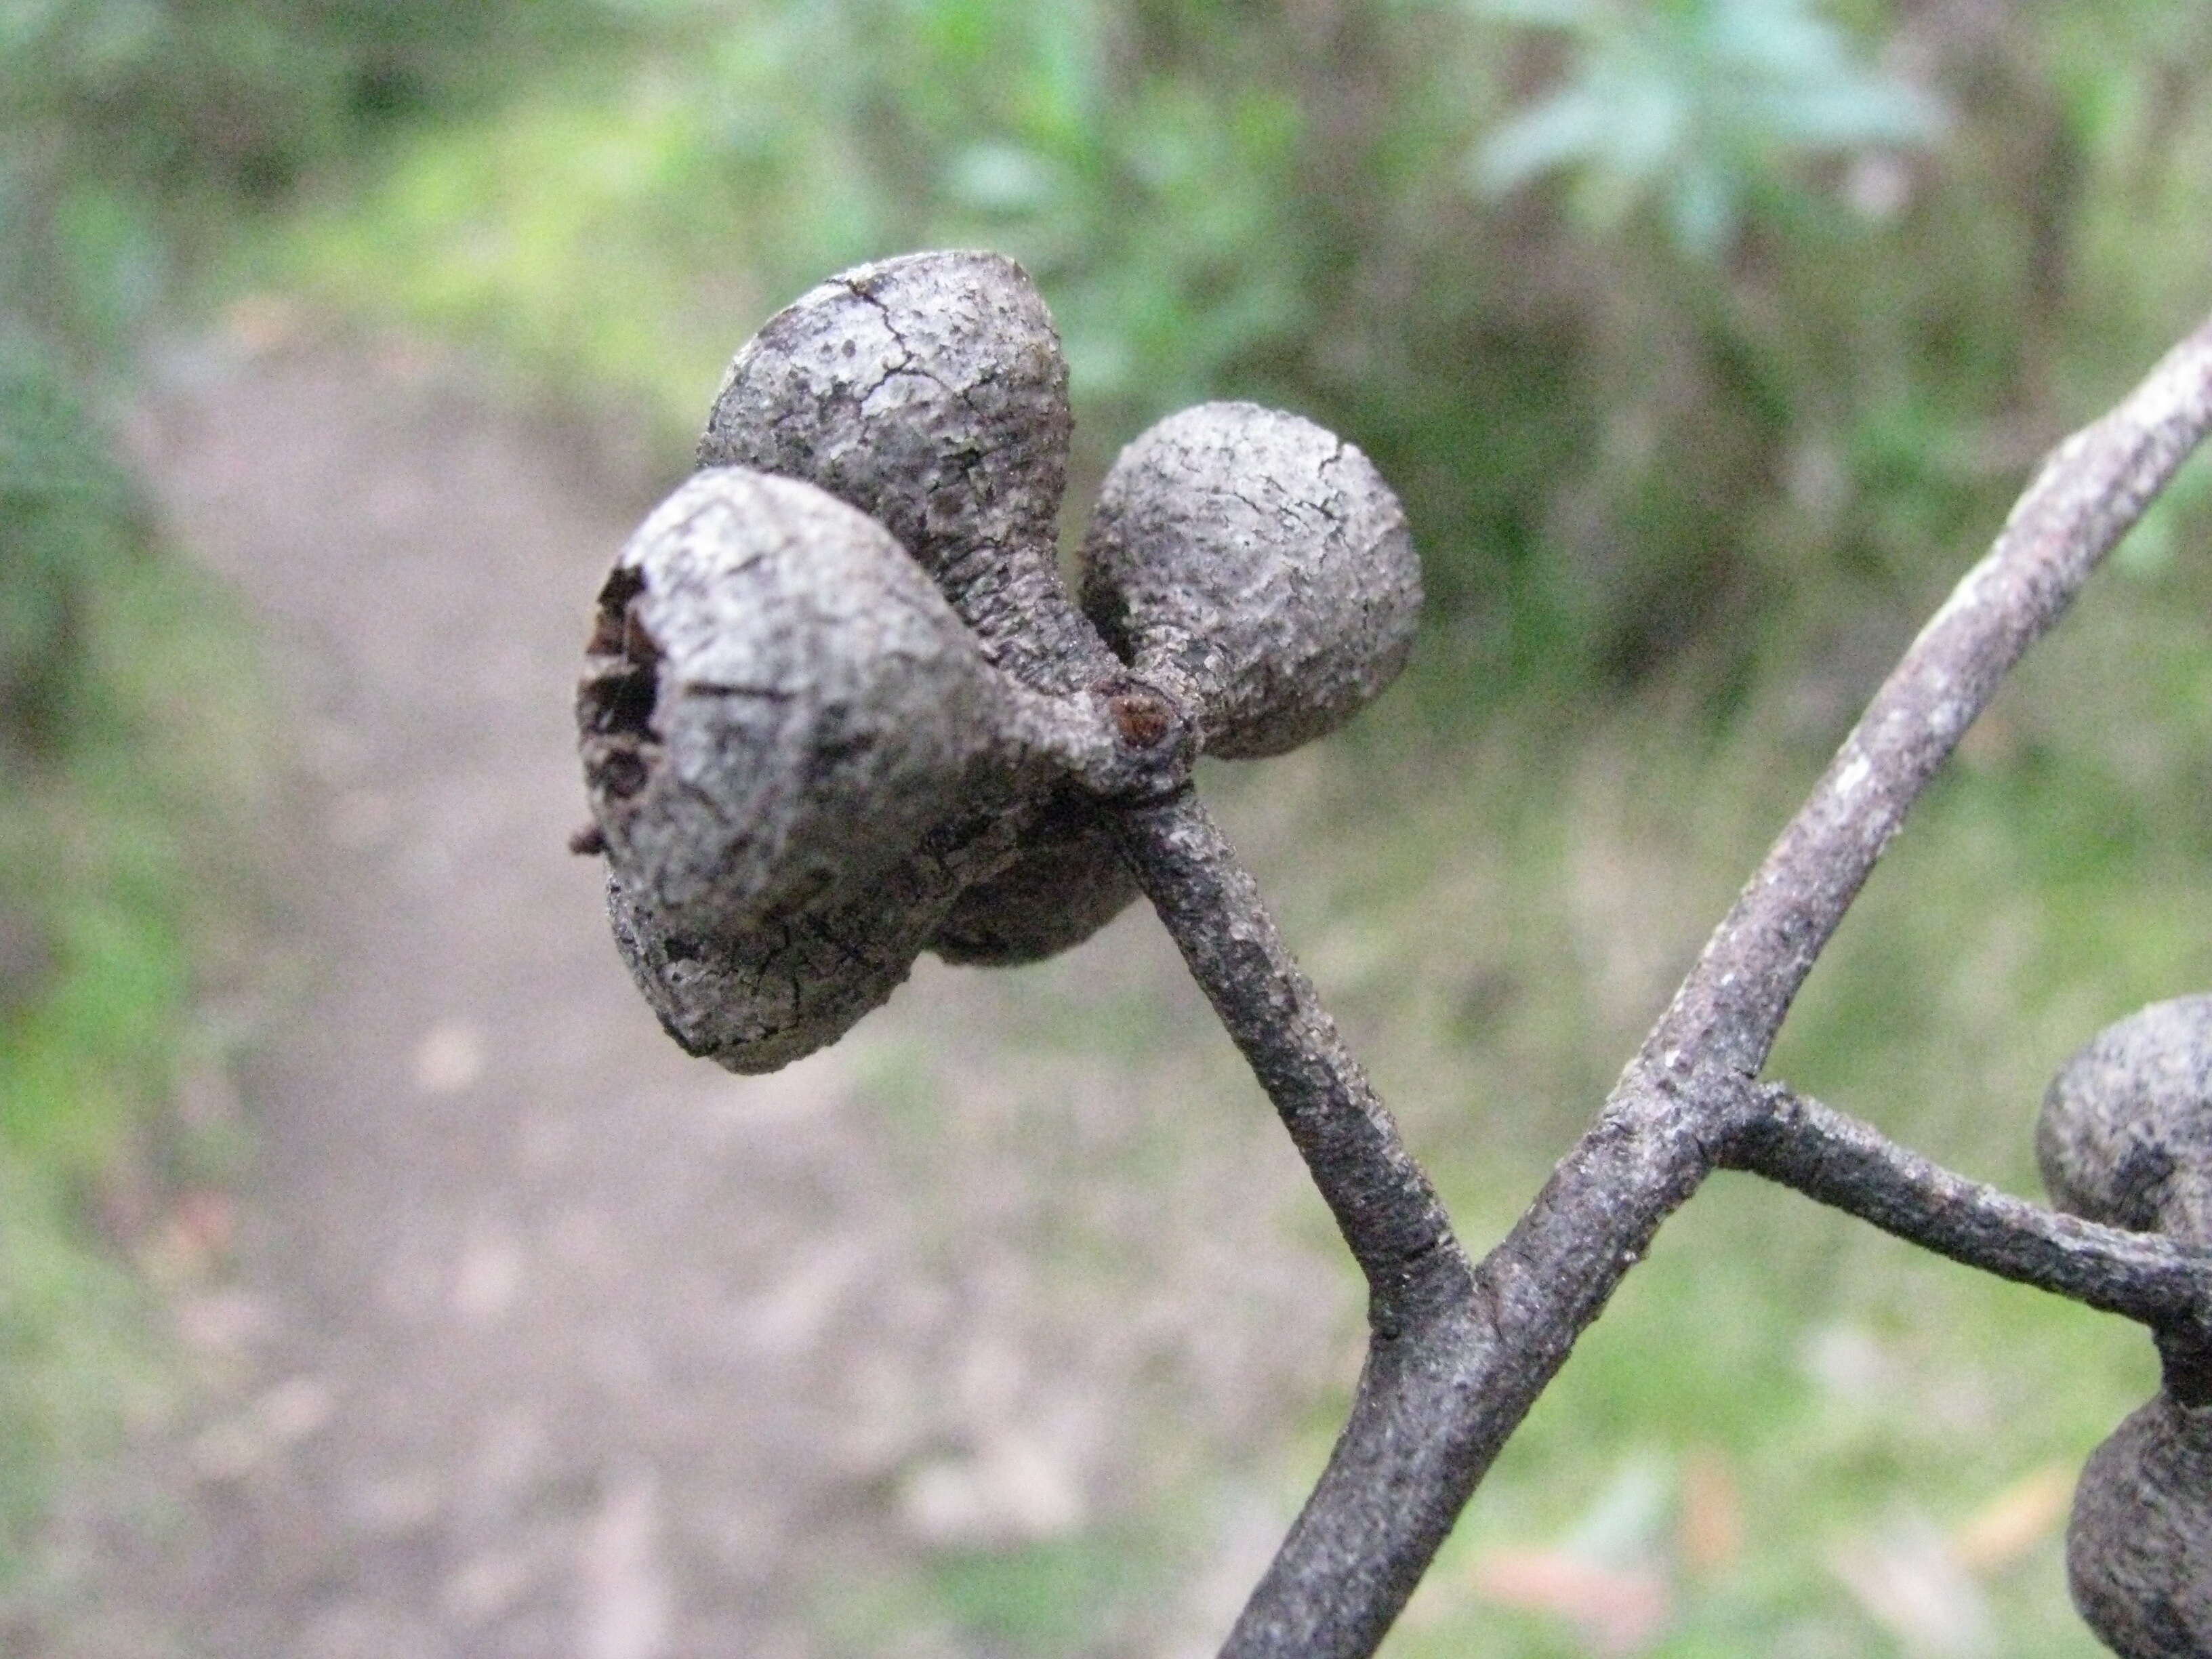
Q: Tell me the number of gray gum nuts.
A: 7